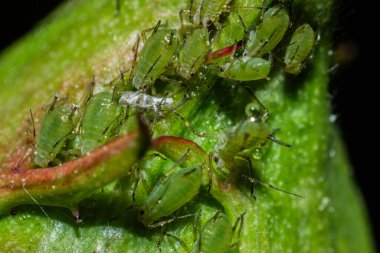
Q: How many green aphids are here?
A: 11